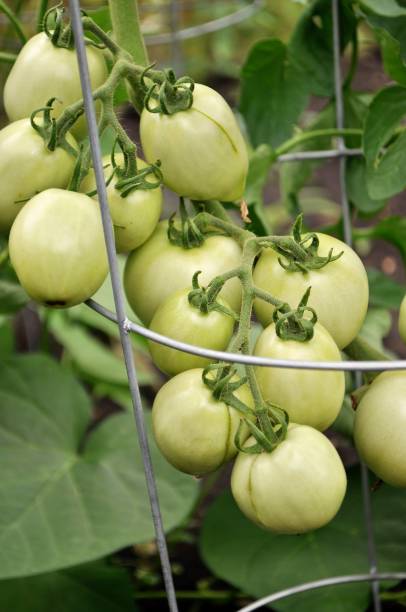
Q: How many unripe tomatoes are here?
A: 13